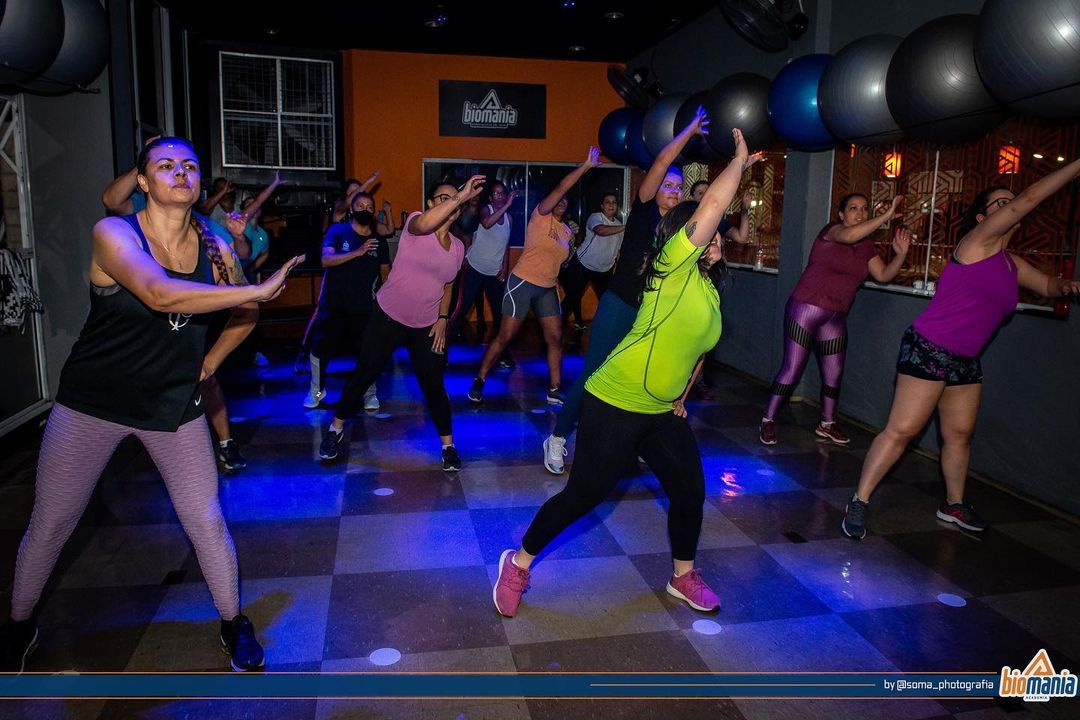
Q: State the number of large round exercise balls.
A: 11